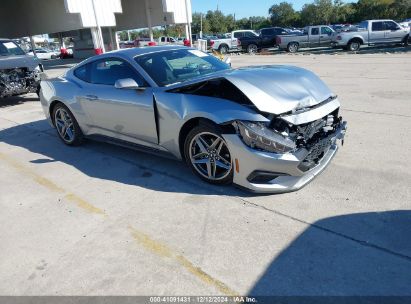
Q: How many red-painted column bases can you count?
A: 4